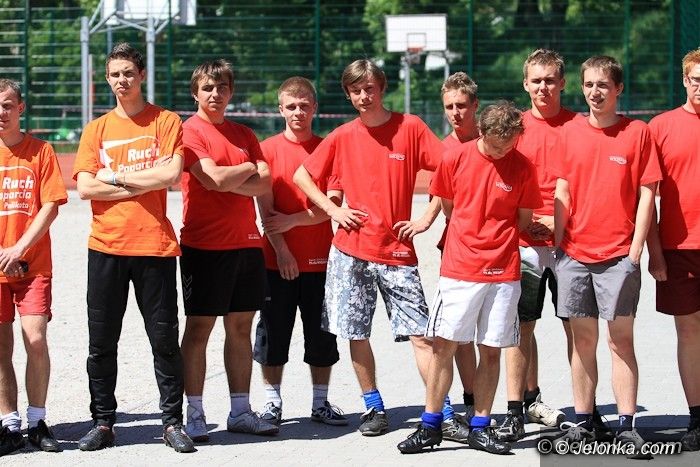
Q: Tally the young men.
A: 10